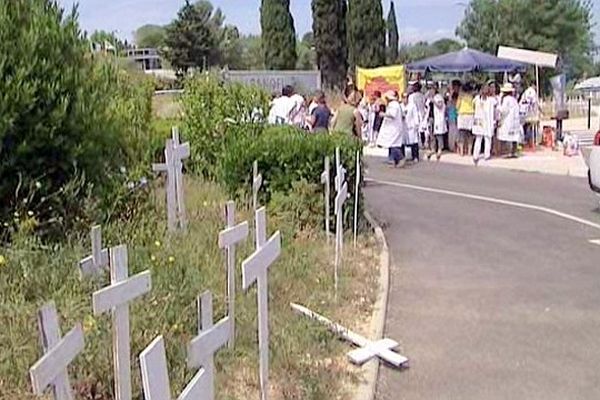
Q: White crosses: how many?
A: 15